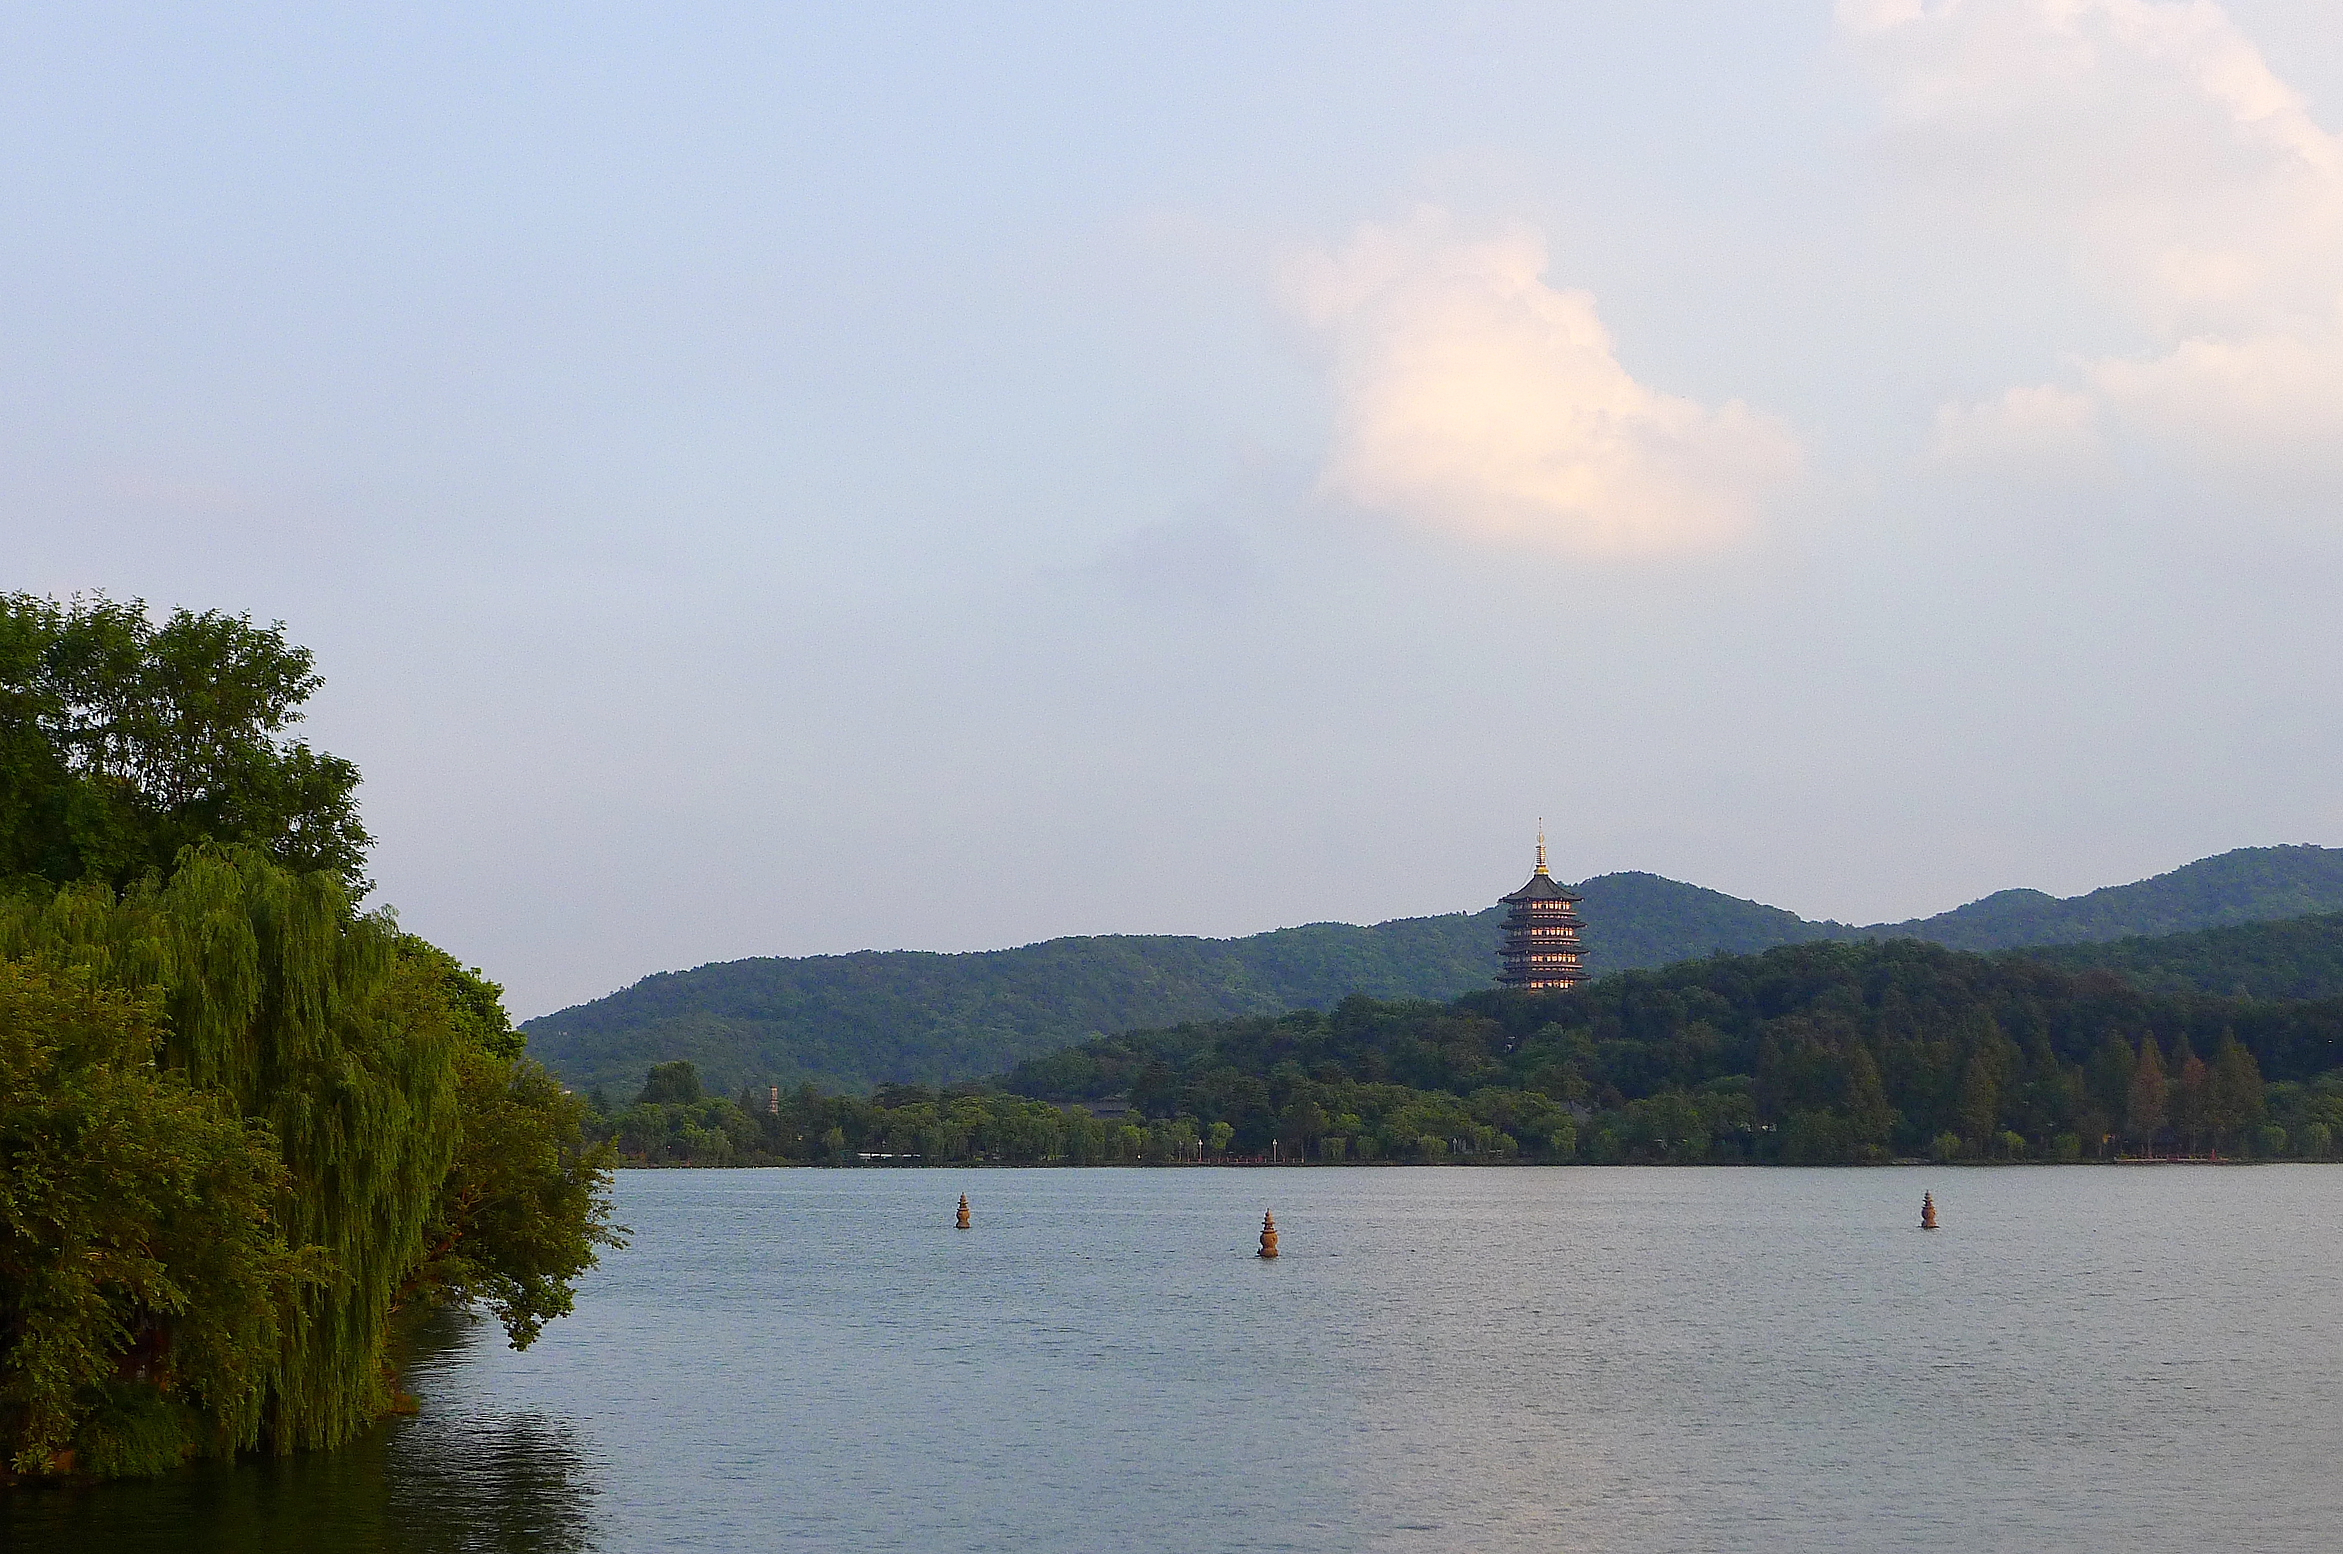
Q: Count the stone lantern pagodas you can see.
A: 3